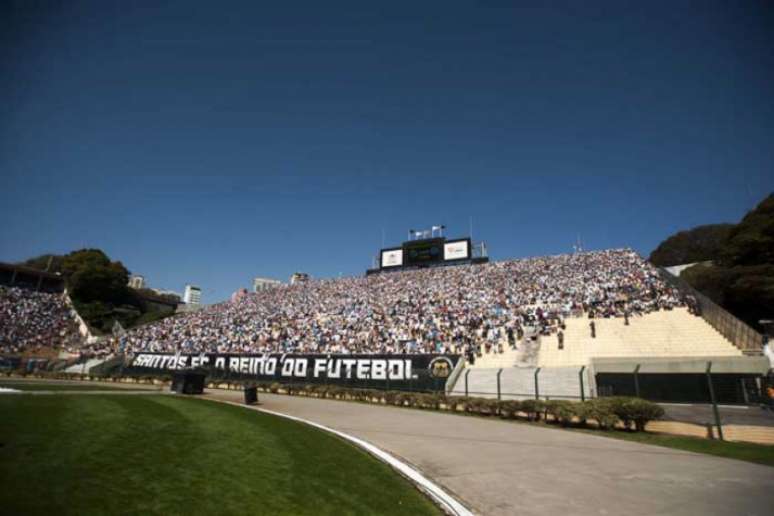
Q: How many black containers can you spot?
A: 2